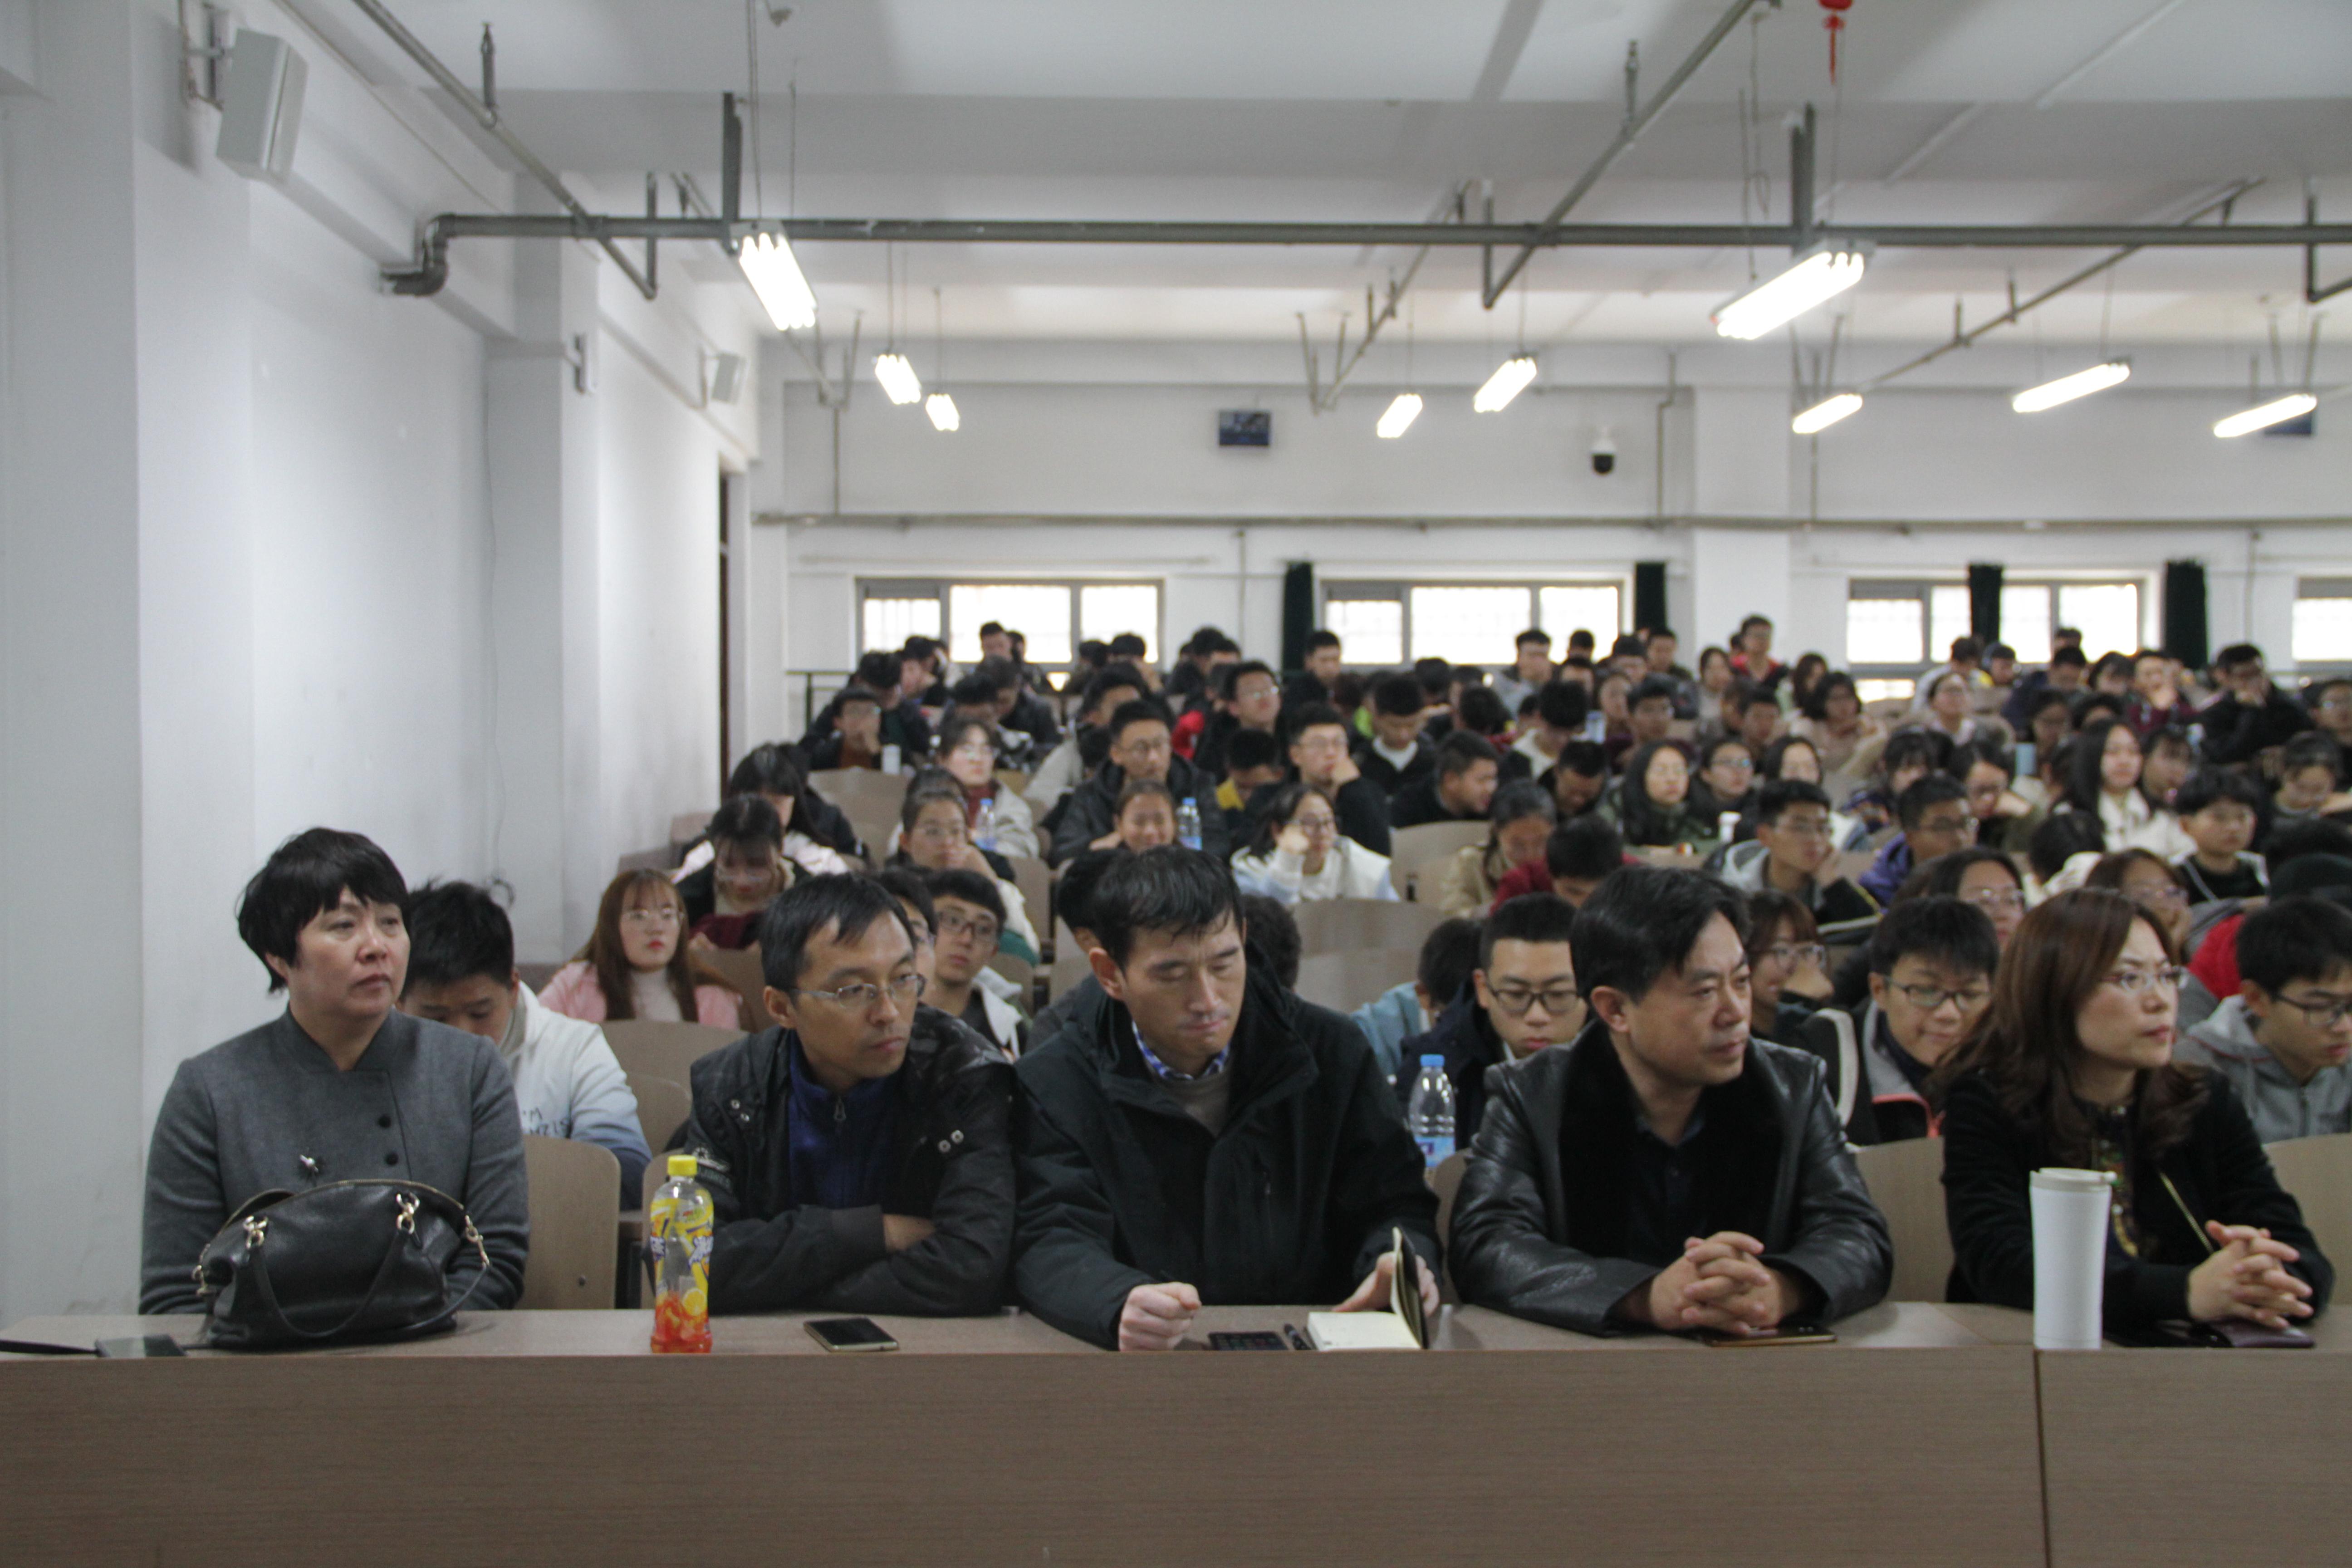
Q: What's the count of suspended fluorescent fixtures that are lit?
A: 9